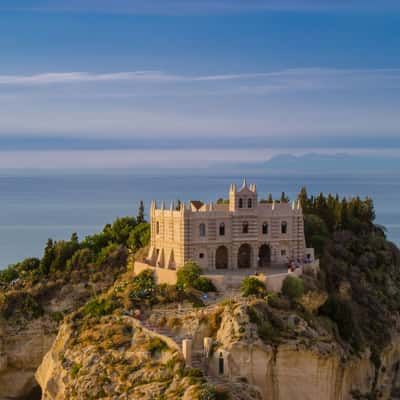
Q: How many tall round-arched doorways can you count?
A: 3